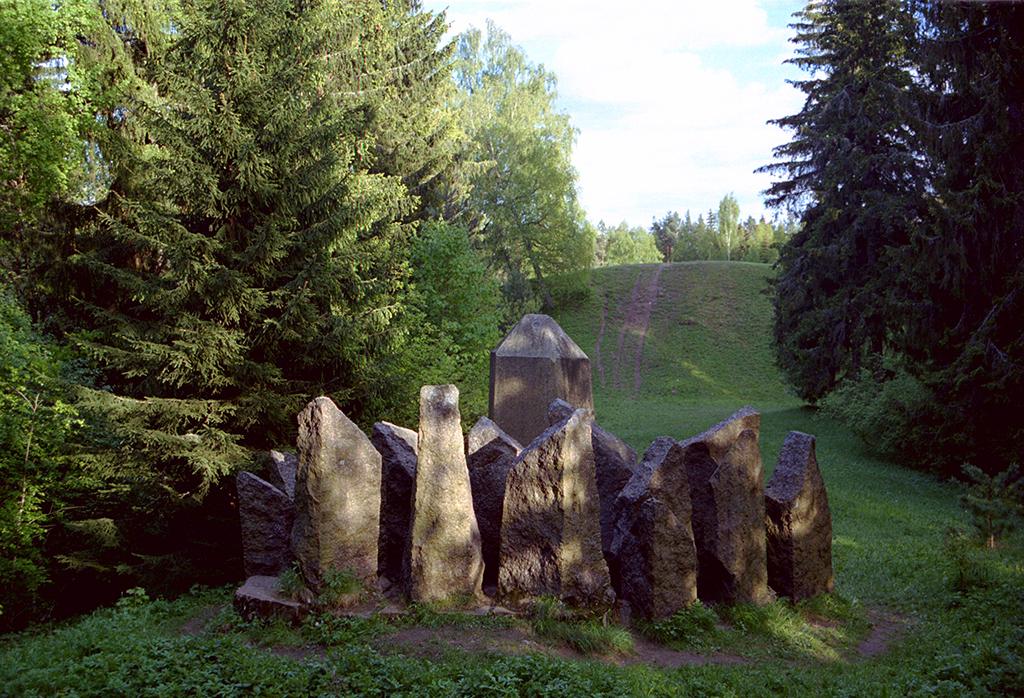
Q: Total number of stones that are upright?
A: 12